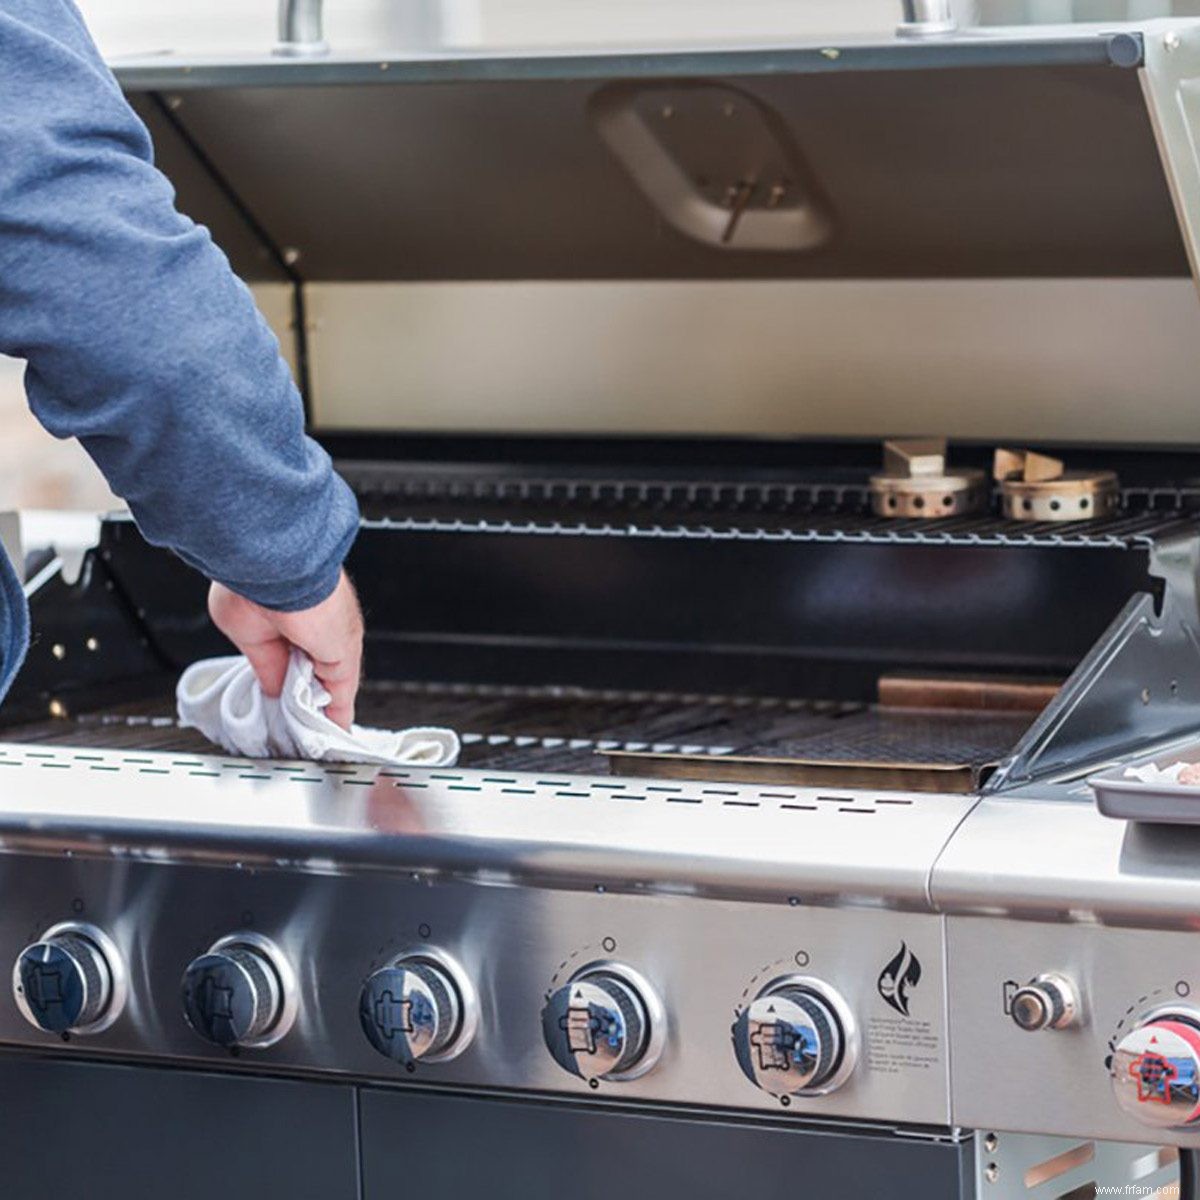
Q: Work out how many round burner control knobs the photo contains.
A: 6